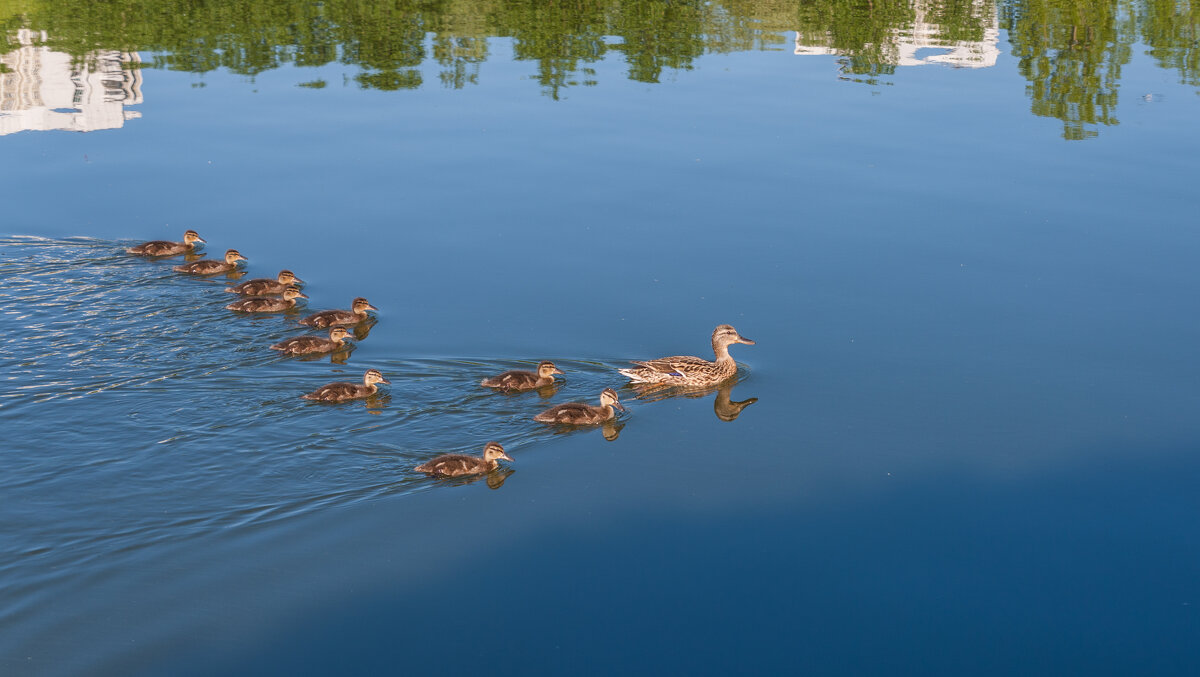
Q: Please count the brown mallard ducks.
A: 11